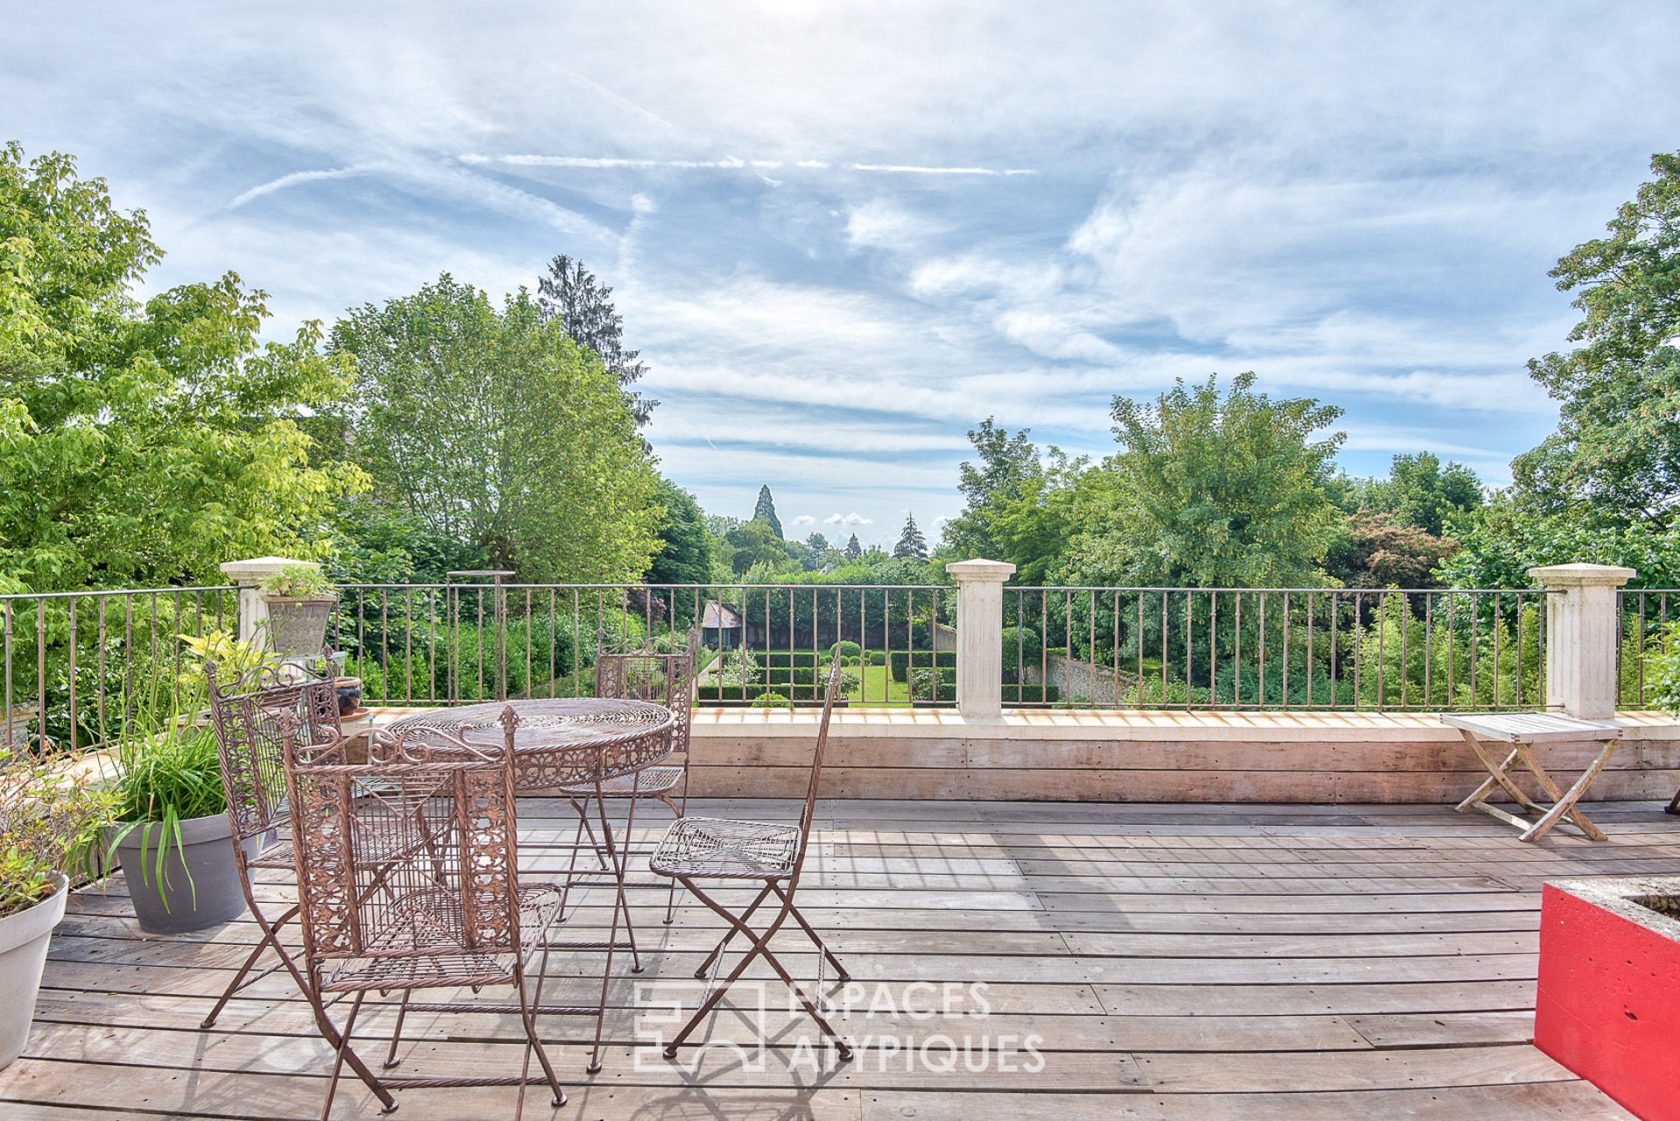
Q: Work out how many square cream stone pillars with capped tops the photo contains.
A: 3